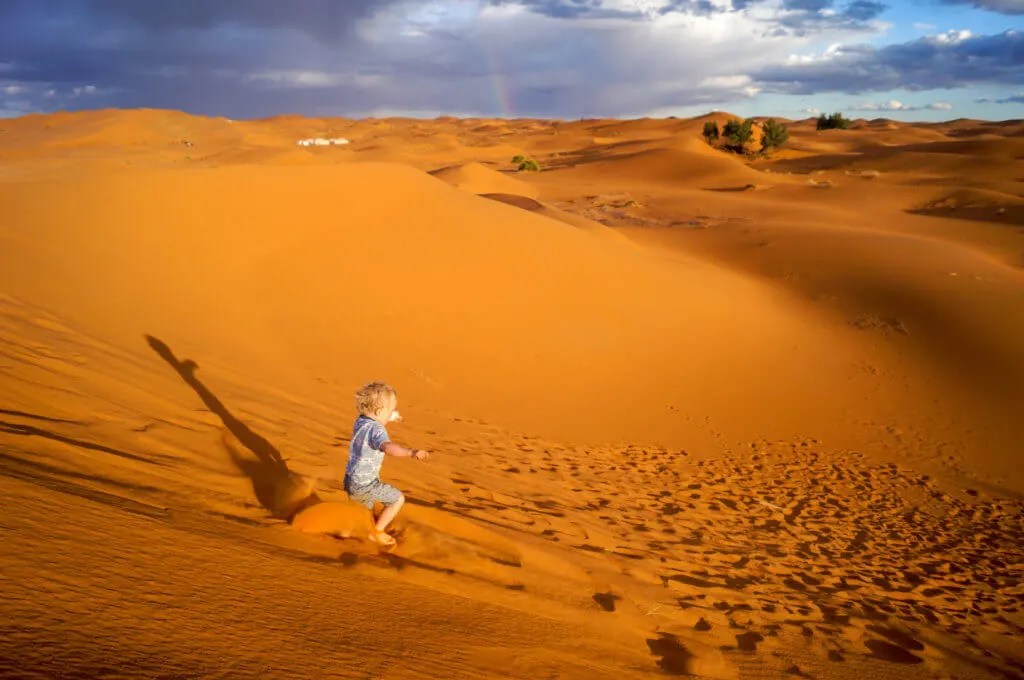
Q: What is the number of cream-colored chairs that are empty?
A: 0